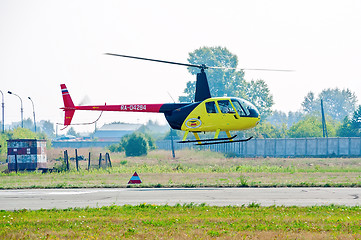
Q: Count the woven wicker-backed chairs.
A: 0